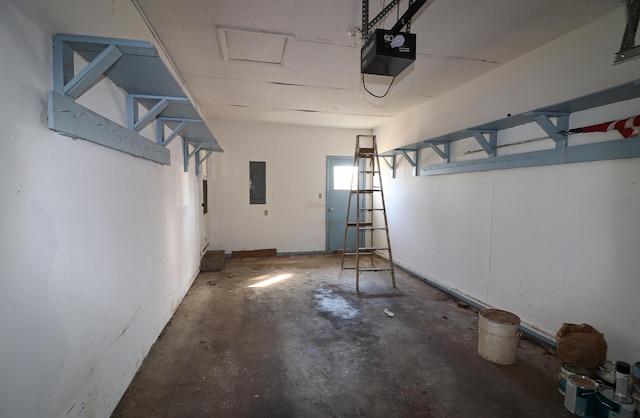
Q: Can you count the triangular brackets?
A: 10